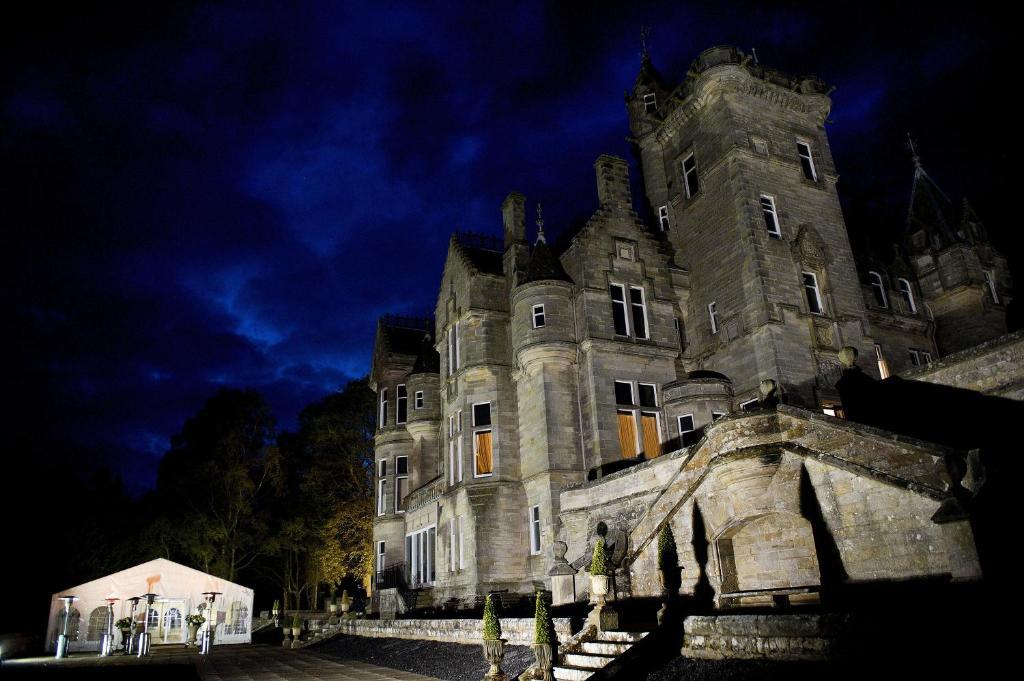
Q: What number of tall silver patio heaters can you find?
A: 5